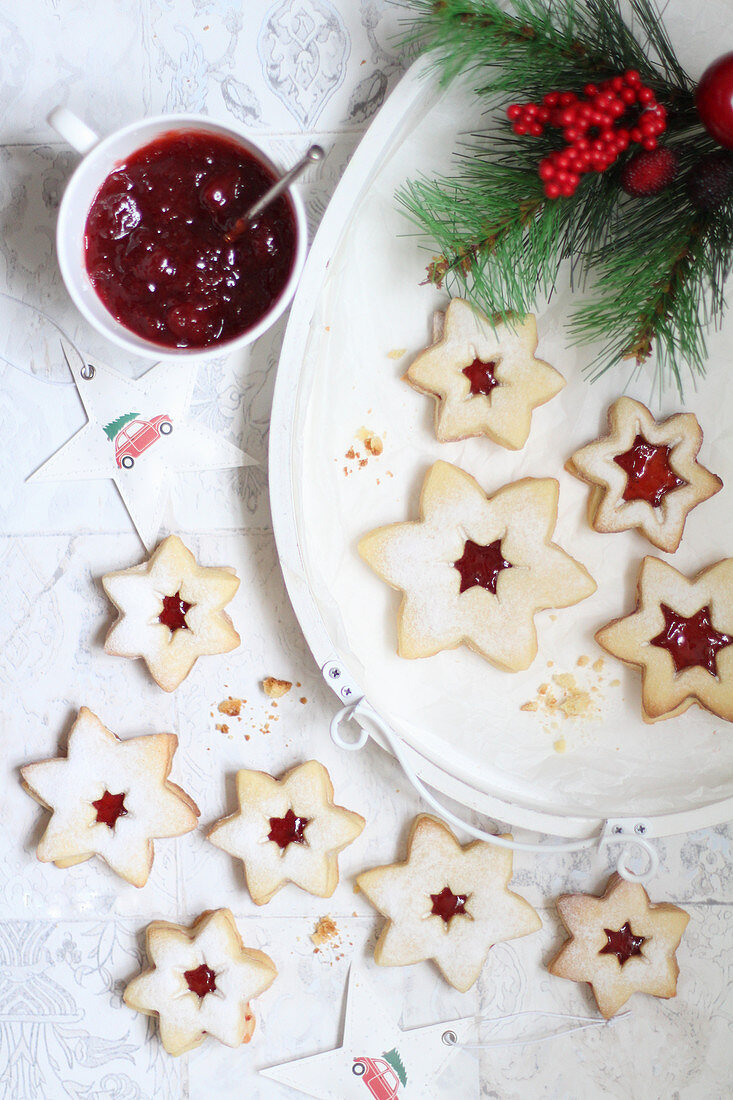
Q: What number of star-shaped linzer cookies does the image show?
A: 10